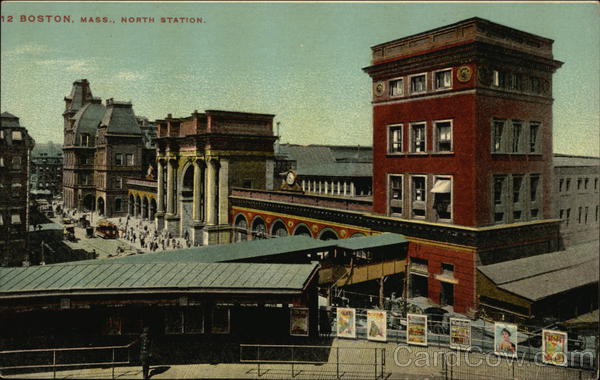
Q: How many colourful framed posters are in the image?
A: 6